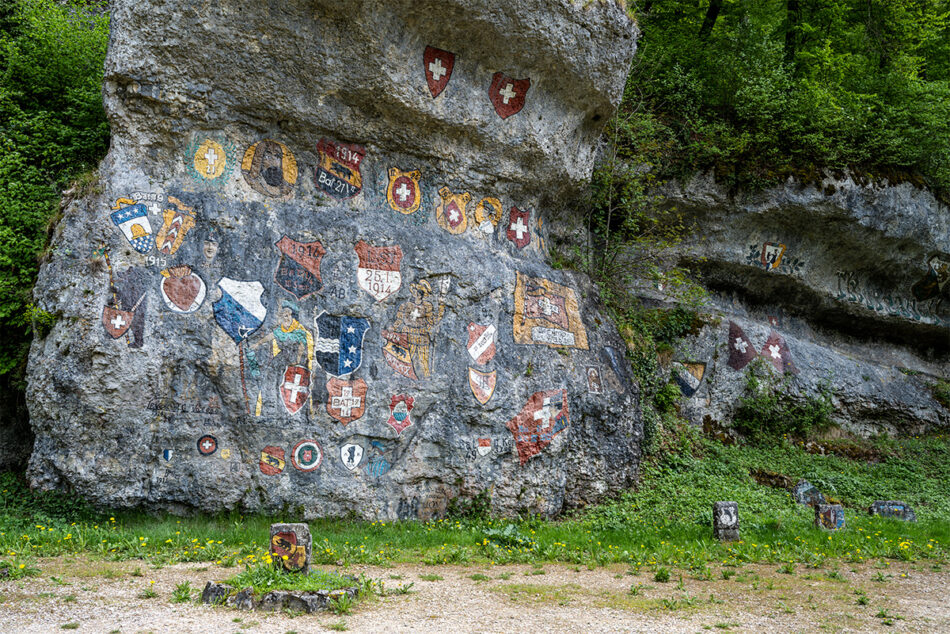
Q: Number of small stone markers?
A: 5